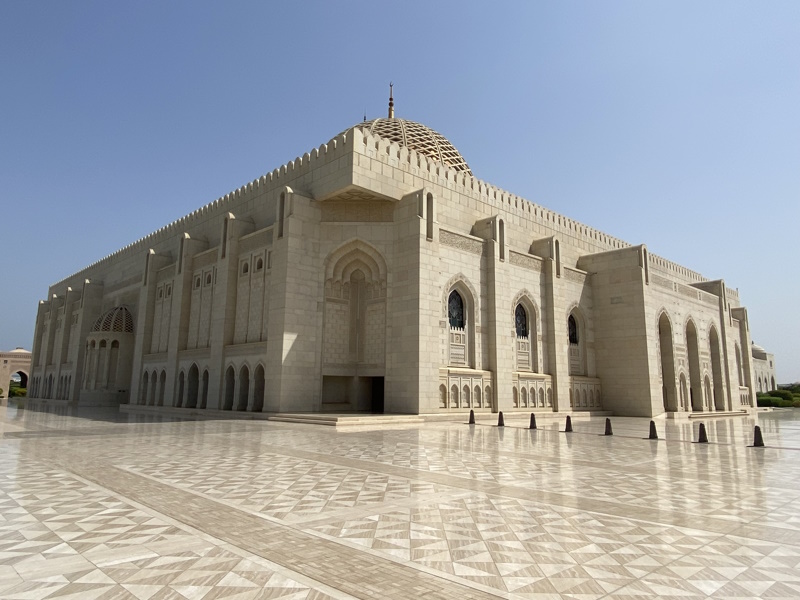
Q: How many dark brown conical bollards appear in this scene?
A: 8